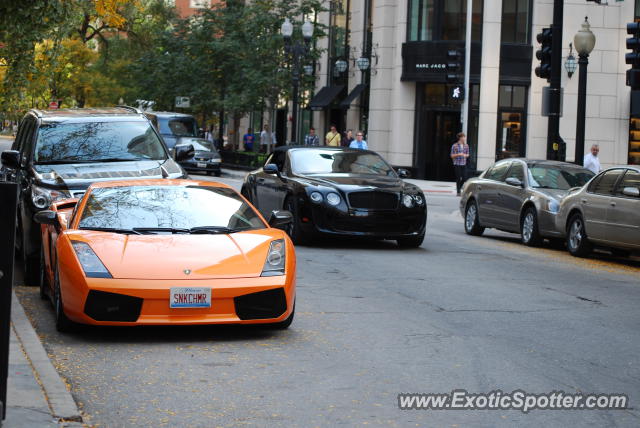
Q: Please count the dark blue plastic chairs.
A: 0